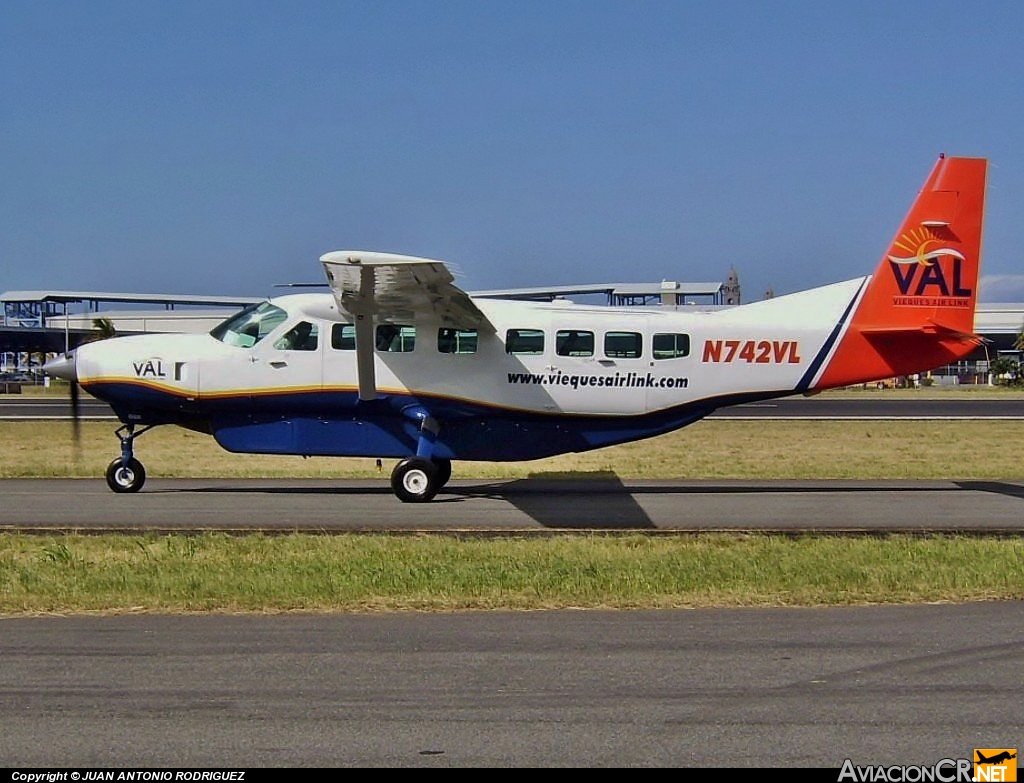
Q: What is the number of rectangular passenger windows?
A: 7